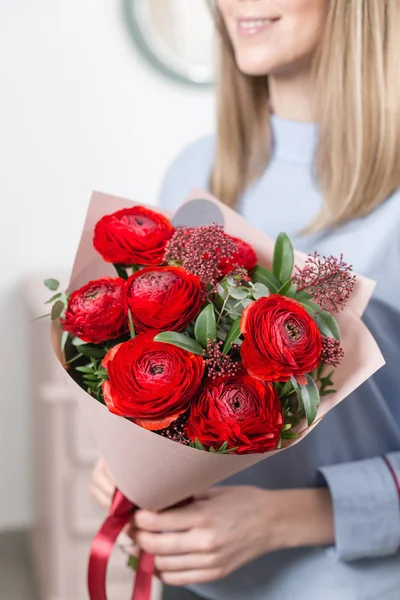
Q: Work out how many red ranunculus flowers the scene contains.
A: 7